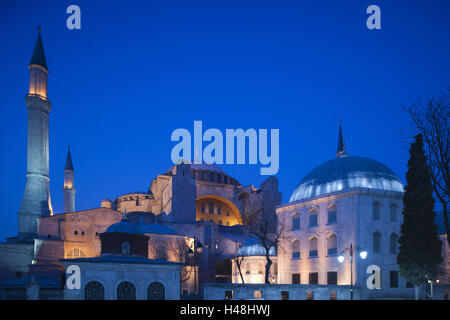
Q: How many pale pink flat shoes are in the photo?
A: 0